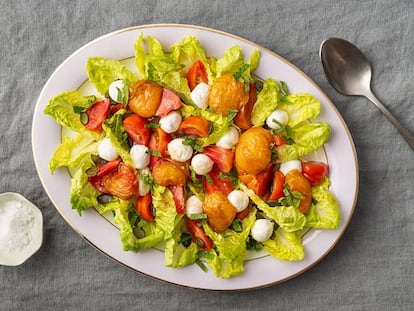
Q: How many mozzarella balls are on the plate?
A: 13